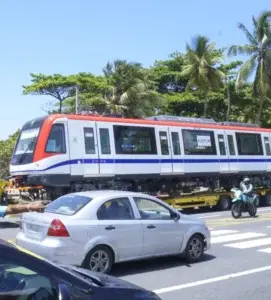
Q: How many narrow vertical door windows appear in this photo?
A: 7